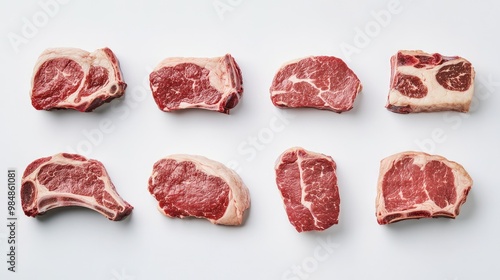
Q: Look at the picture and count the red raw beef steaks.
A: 8